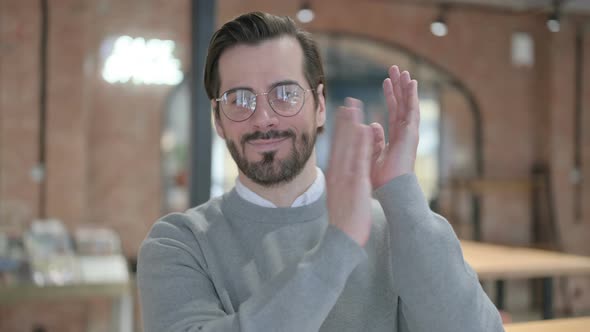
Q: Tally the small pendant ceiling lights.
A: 3